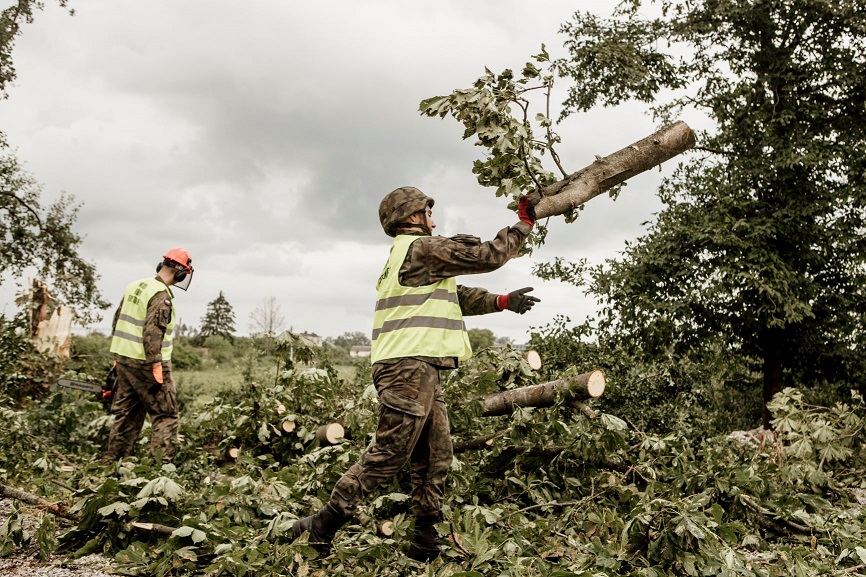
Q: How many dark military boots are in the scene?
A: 2